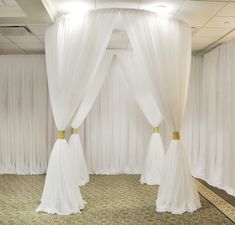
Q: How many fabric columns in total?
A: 4